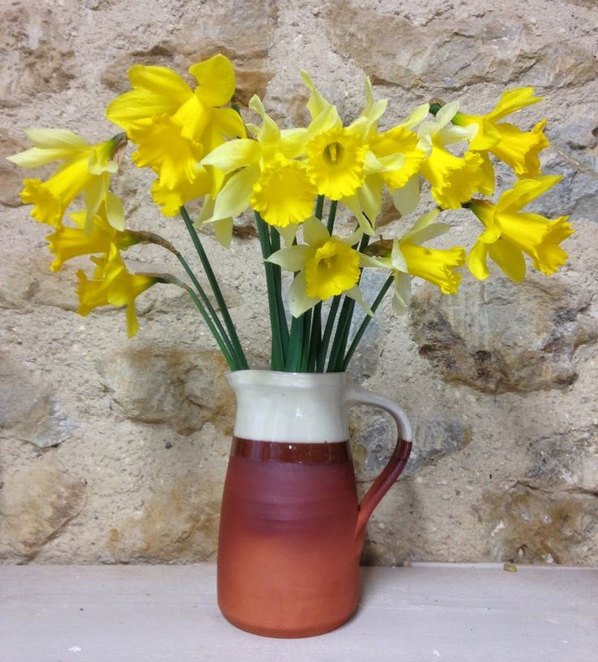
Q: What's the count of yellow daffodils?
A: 13